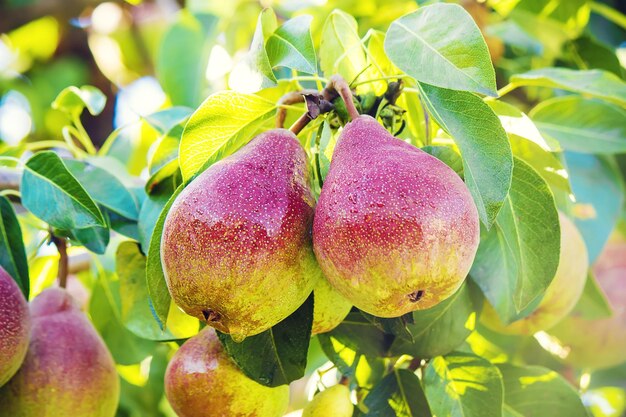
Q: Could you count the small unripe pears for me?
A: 1